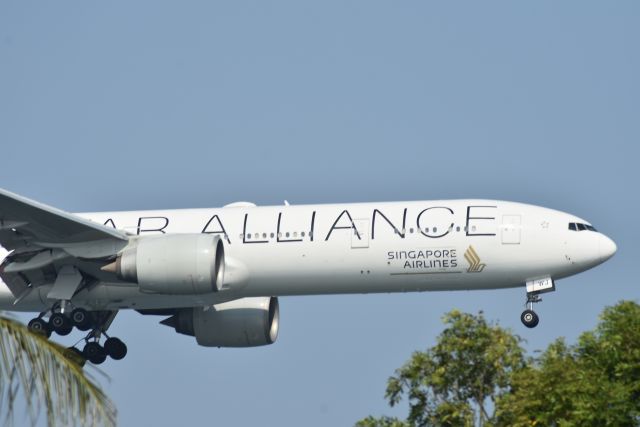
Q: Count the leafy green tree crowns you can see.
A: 2